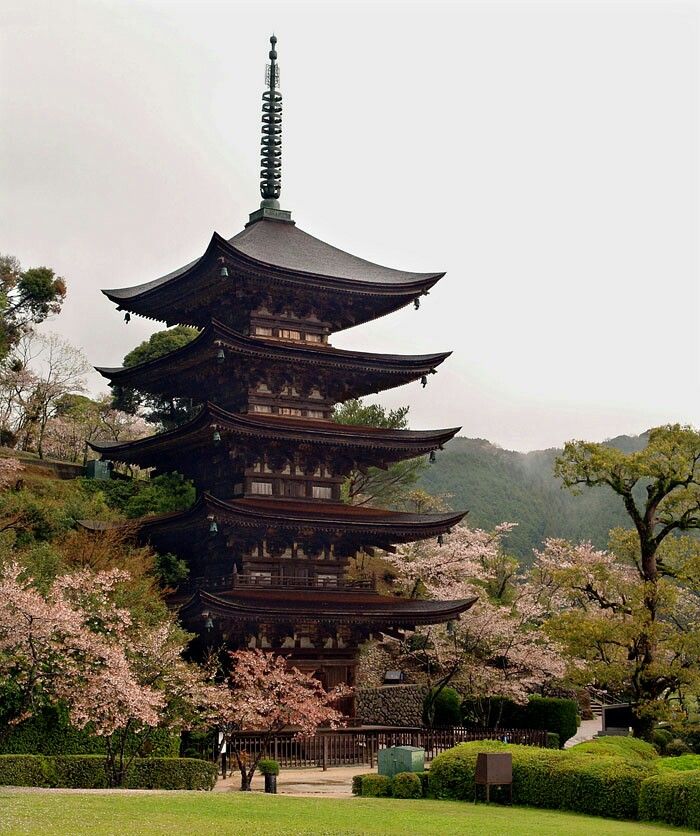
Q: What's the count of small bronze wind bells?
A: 11